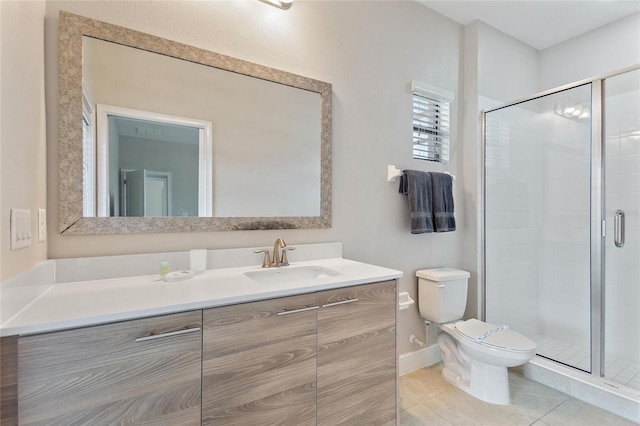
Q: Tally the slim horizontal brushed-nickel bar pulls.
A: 3